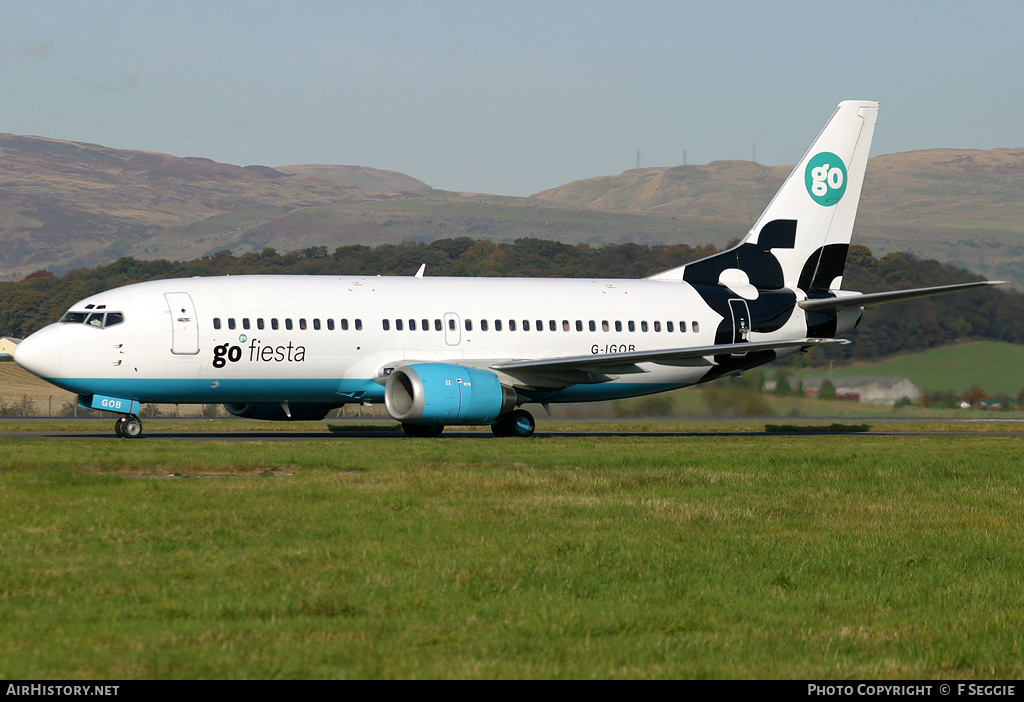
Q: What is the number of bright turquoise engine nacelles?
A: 1